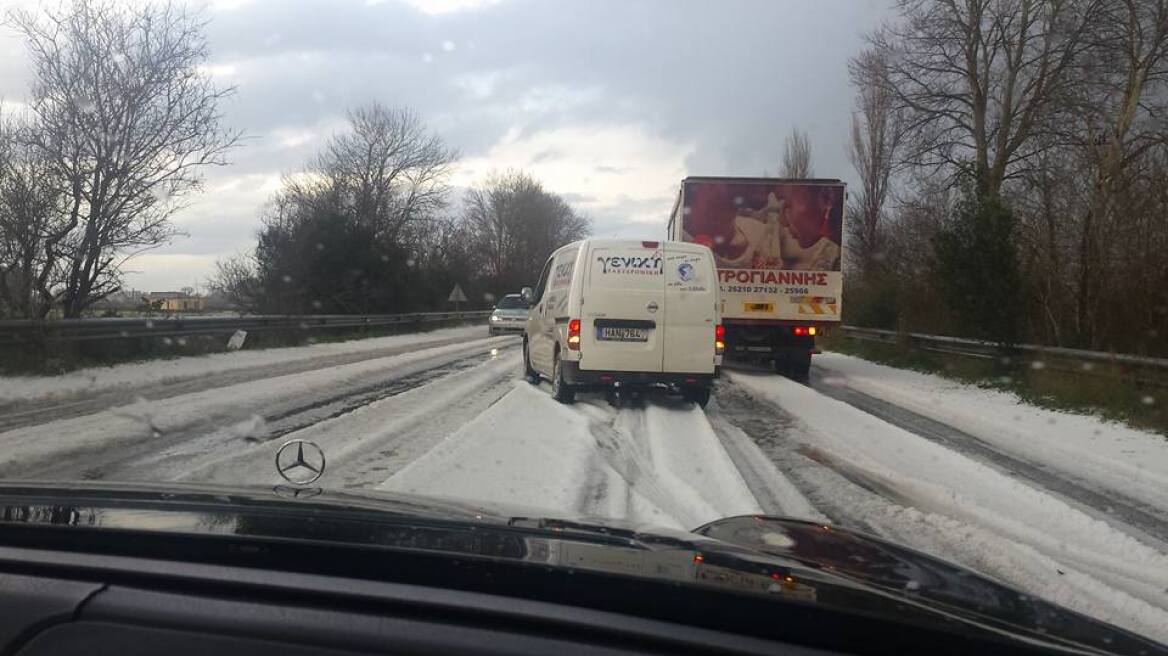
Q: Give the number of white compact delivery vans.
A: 1